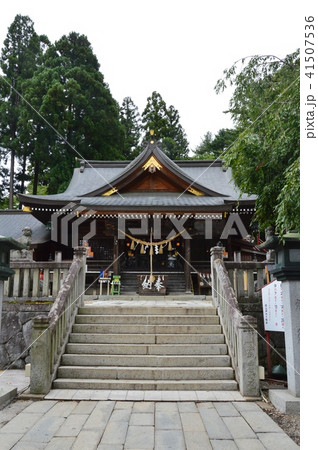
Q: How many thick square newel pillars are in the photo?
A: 4